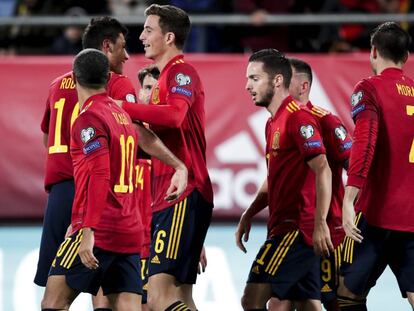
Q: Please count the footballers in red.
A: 7